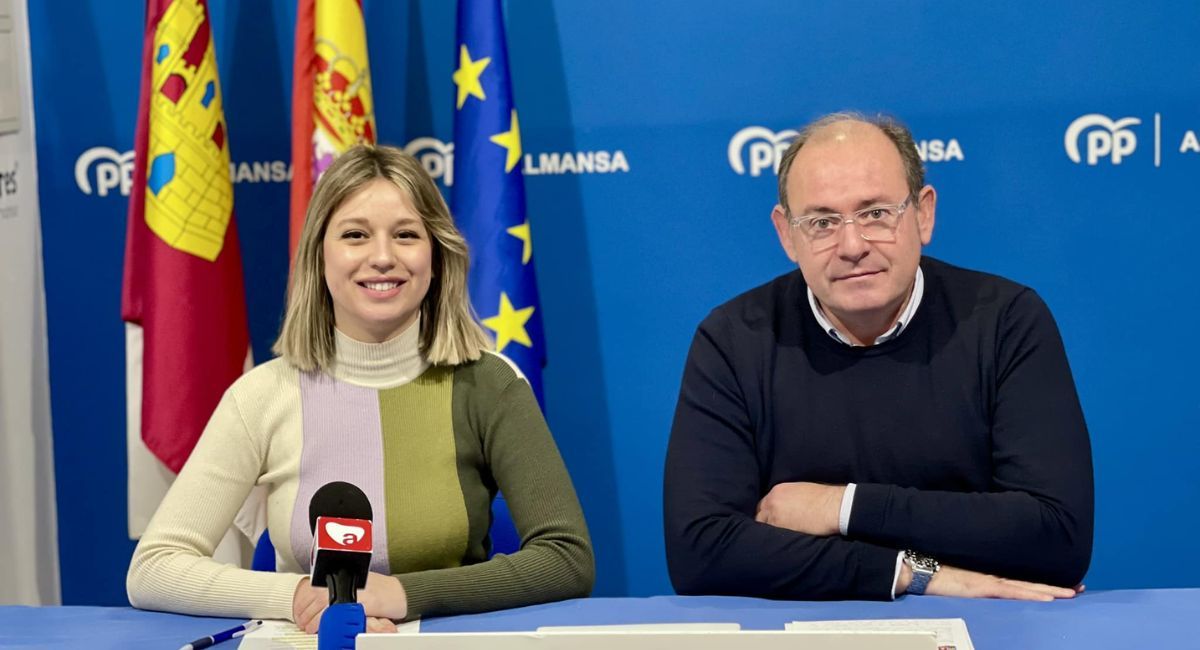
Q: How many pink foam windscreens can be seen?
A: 0